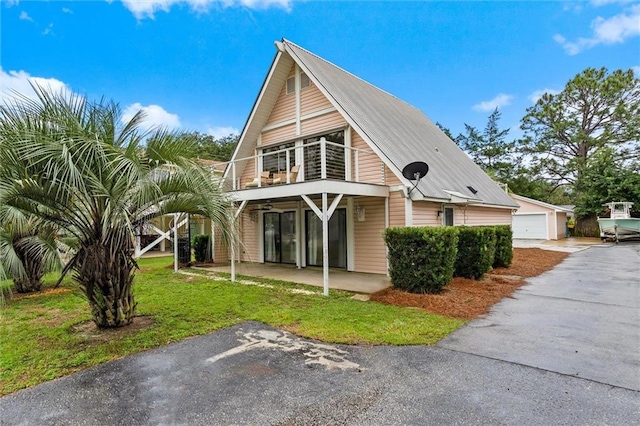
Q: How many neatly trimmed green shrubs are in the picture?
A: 3